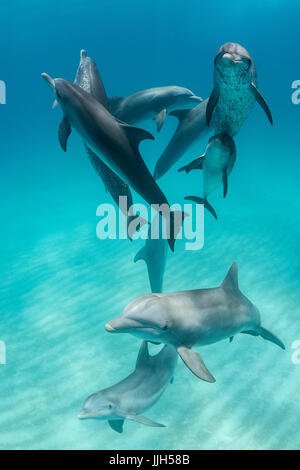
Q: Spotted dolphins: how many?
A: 2